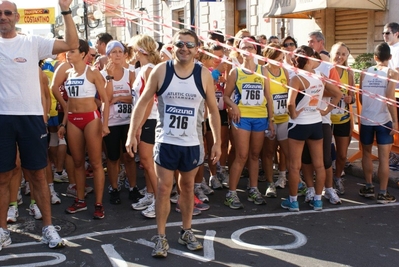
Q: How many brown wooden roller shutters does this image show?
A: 1